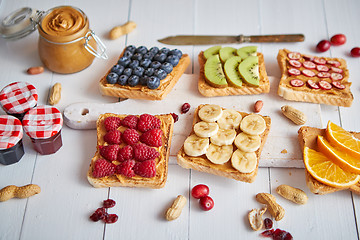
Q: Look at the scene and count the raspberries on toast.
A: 12